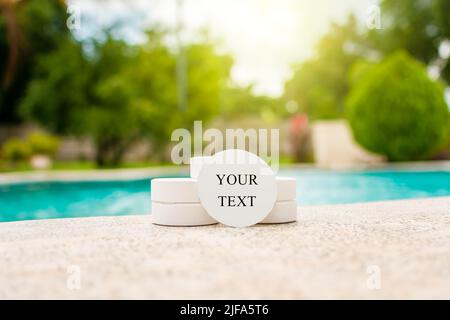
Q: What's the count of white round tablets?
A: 6